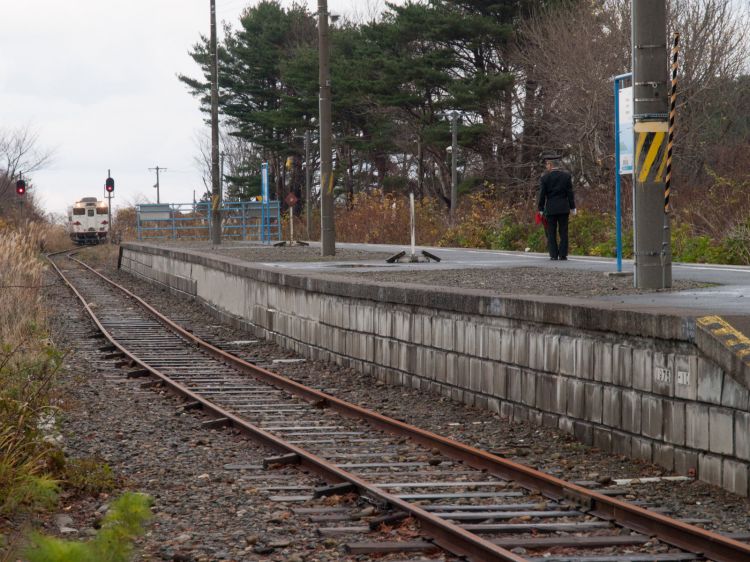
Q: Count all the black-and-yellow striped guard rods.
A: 1